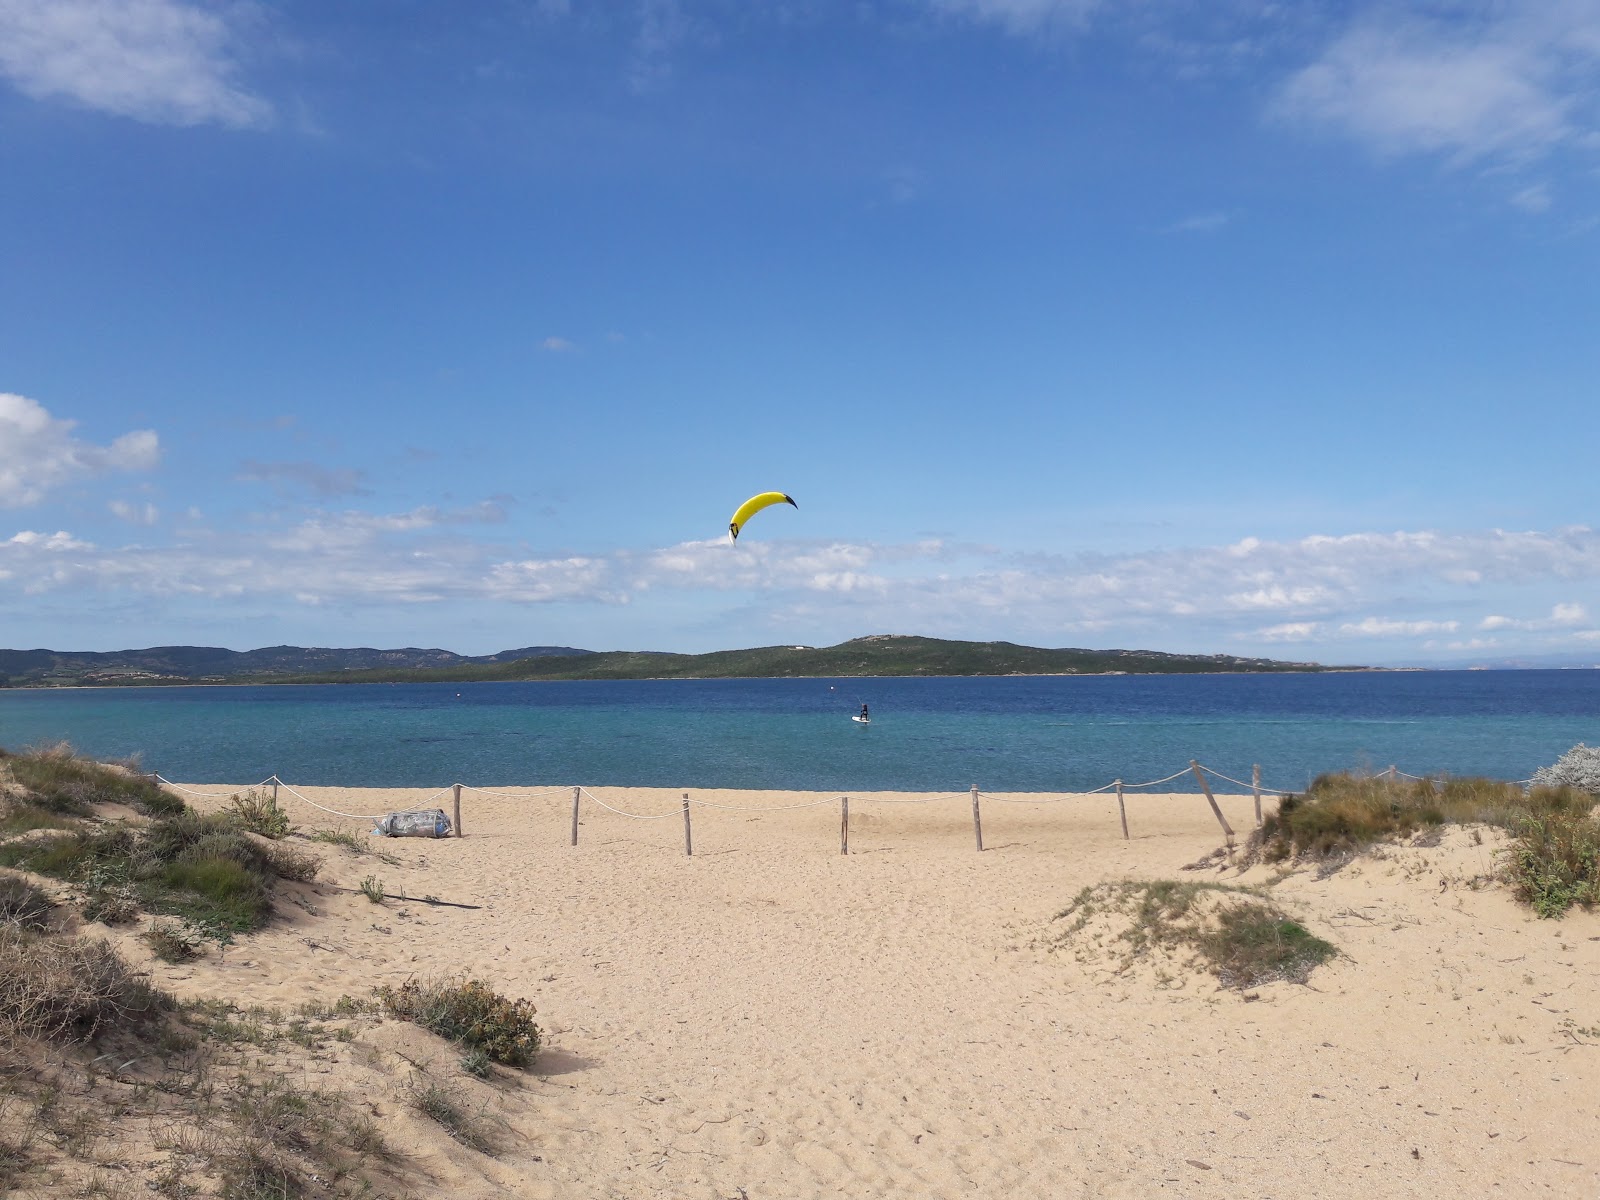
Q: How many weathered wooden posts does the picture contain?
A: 11